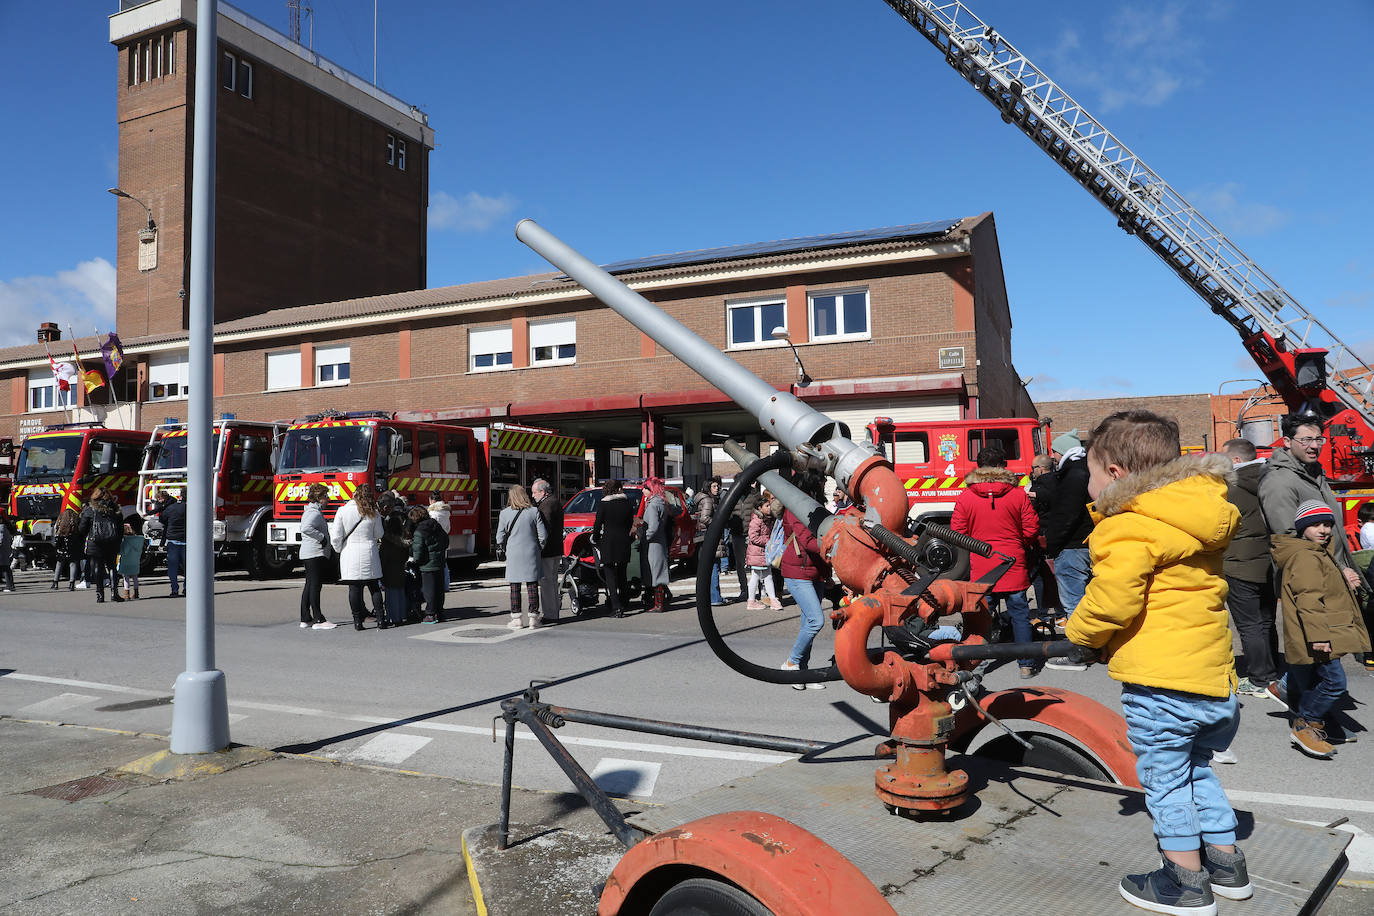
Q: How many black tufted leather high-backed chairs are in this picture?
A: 0